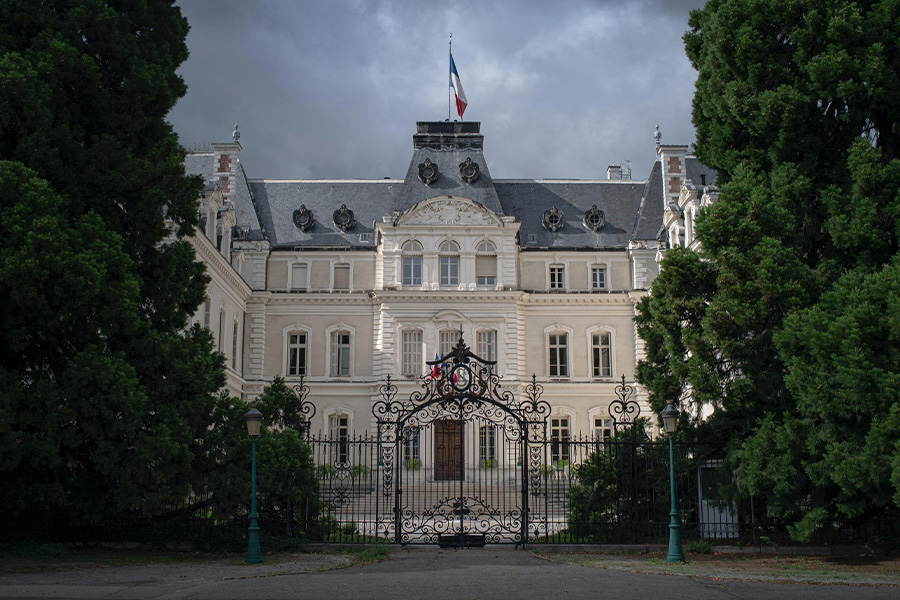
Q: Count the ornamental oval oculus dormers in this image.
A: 6